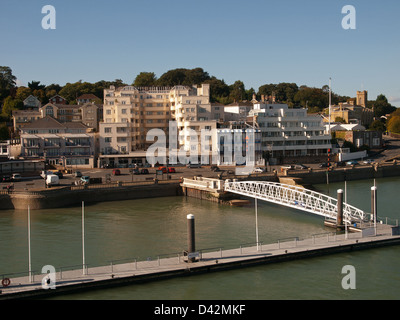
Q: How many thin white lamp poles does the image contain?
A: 5